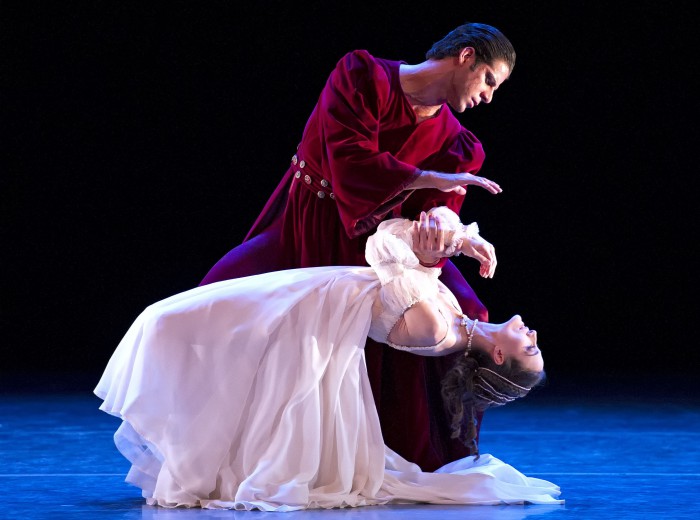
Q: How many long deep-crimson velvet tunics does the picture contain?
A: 1